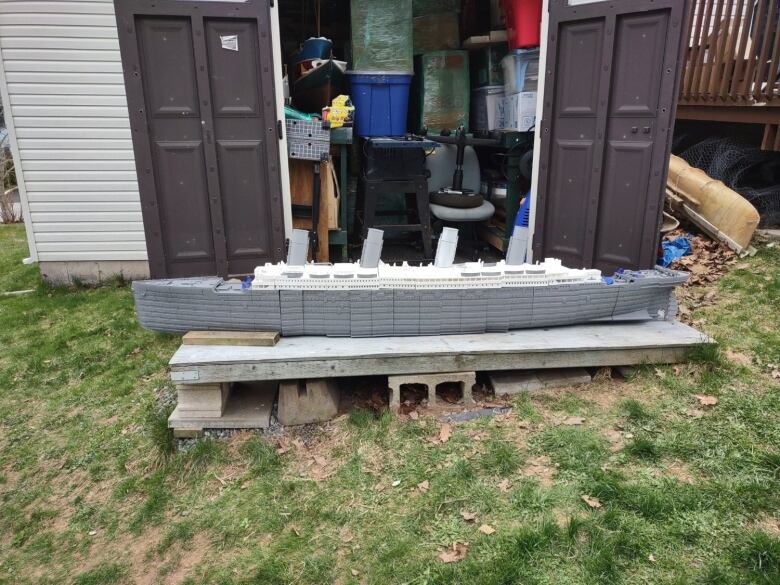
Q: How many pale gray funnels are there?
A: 4